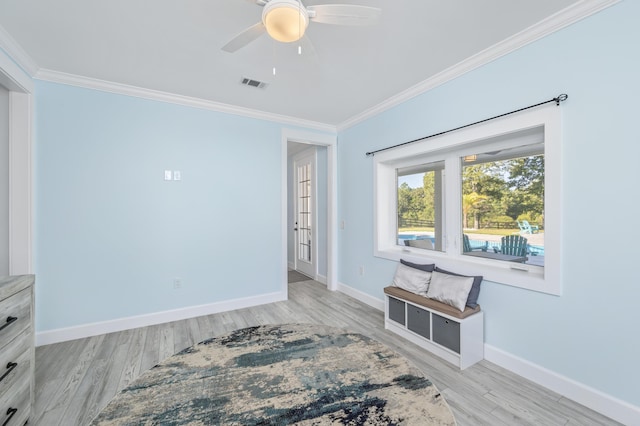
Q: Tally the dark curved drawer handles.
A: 3